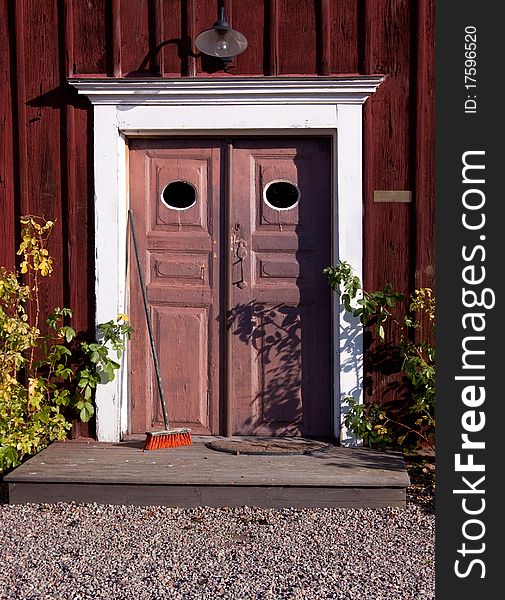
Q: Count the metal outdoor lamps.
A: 1